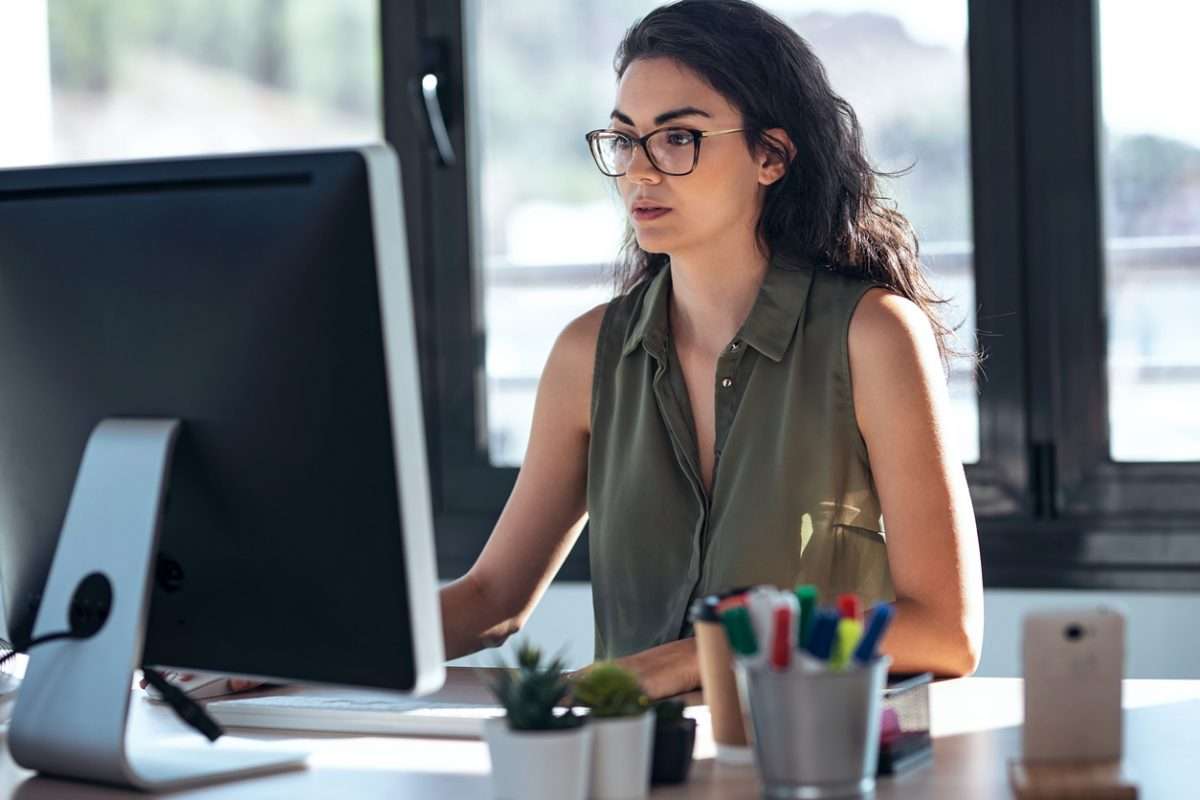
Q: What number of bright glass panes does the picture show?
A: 3